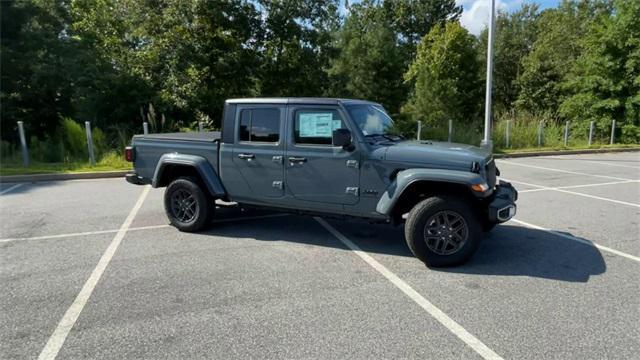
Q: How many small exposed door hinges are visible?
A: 4